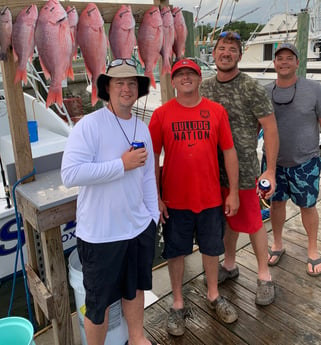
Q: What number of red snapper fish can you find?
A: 9